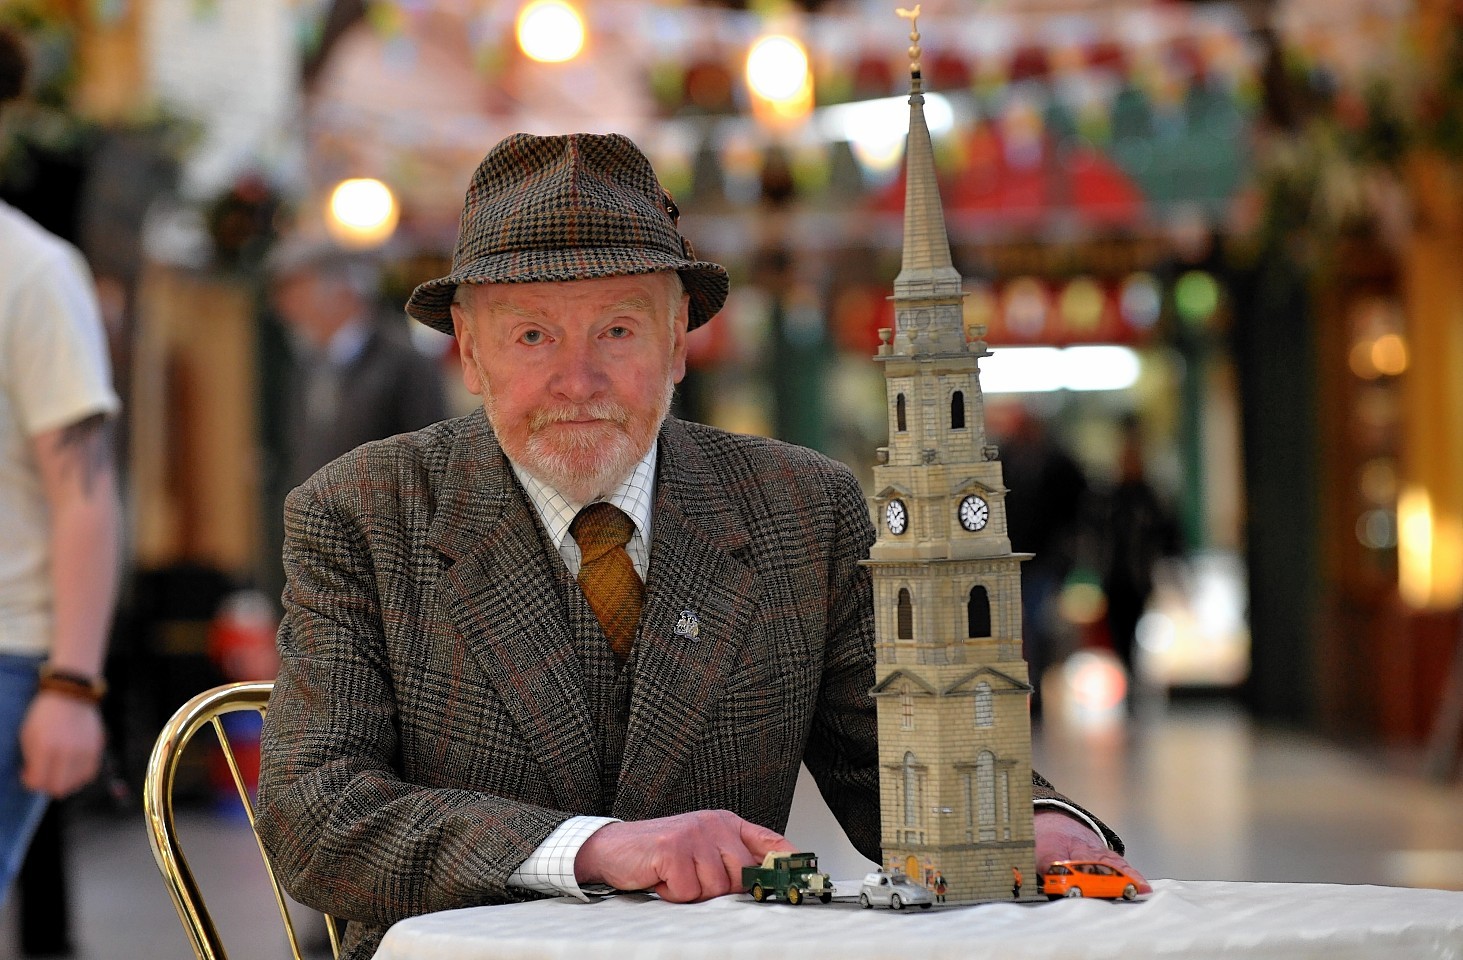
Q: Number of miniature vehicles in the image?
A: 3